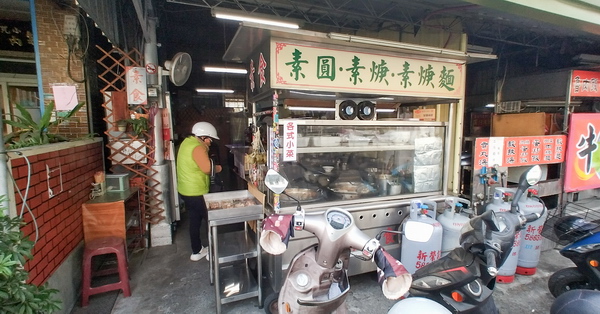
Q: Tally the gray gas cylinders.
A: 4